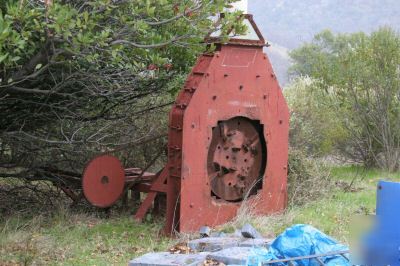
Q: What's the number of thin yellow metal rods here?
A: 0